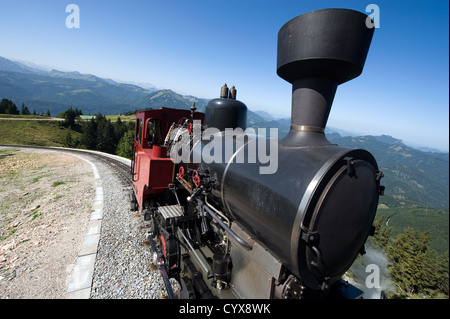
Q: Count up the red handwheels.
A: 4